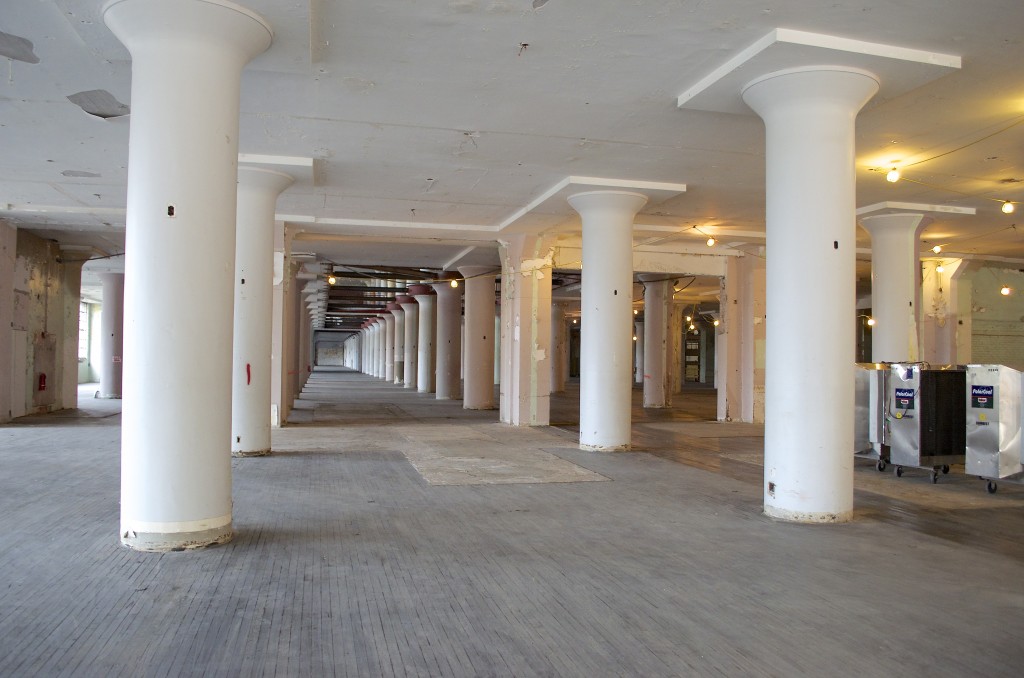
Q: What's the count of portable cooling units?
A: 3